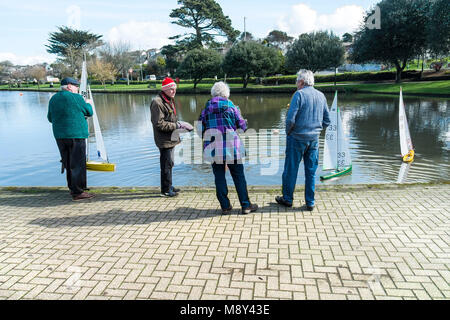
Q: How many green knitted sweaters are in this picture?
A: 1